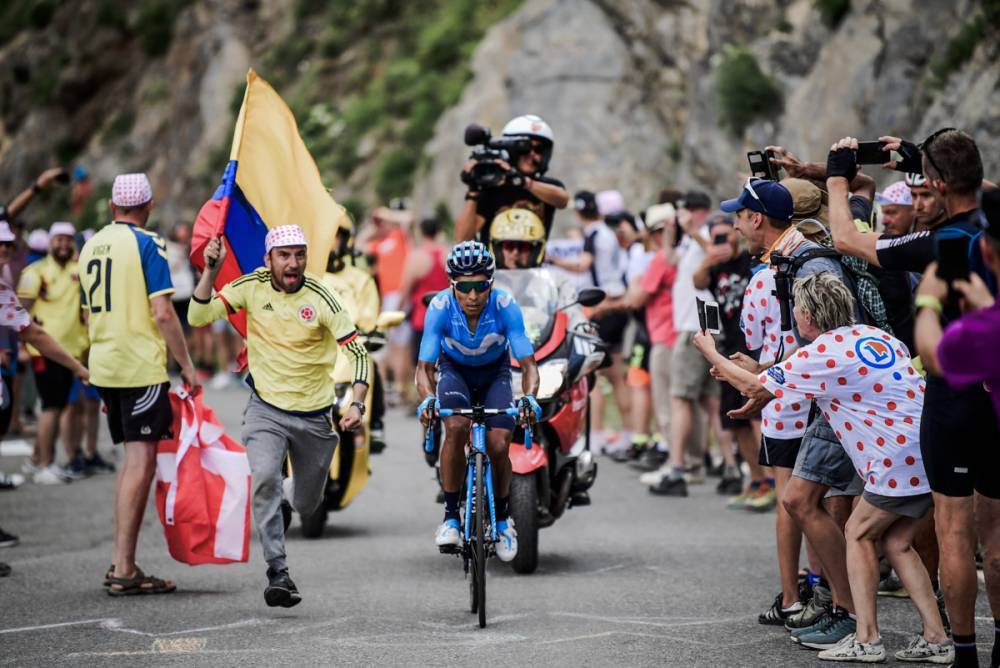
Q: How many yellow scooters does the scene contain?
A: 1